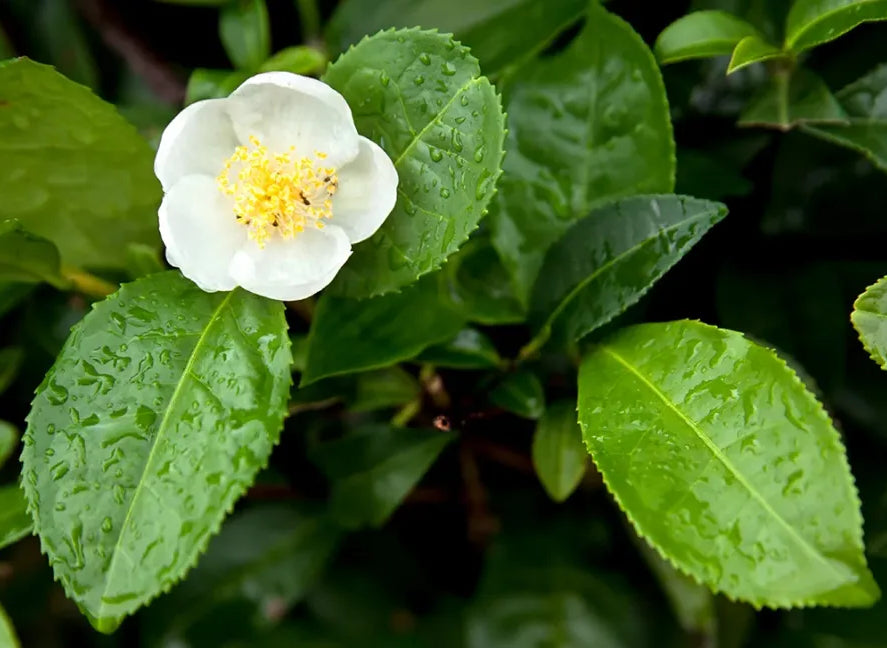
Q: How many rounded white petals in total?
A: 5